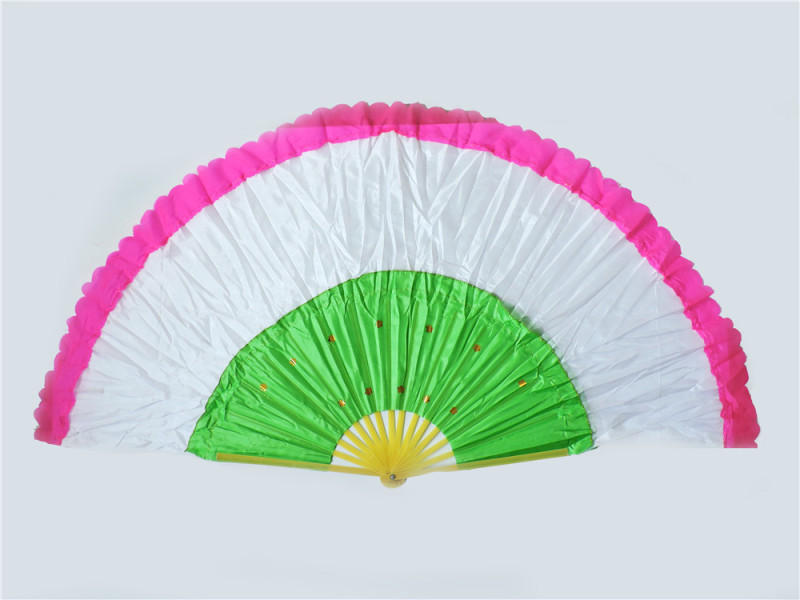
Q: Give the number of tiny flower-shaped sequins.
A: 12